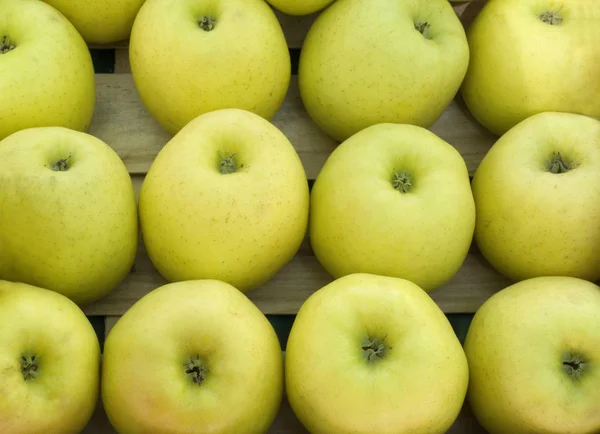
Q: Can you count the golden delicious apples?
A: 14